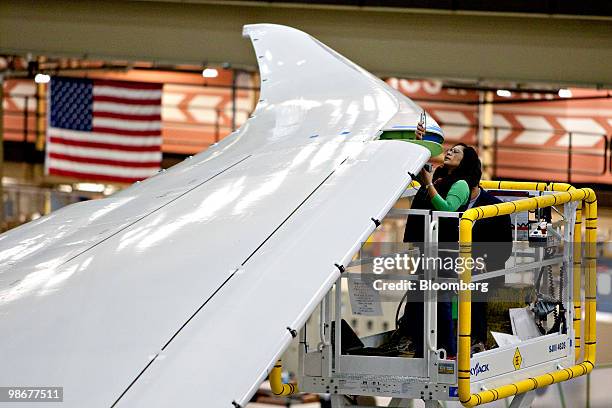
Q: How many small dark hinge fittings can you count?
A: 5